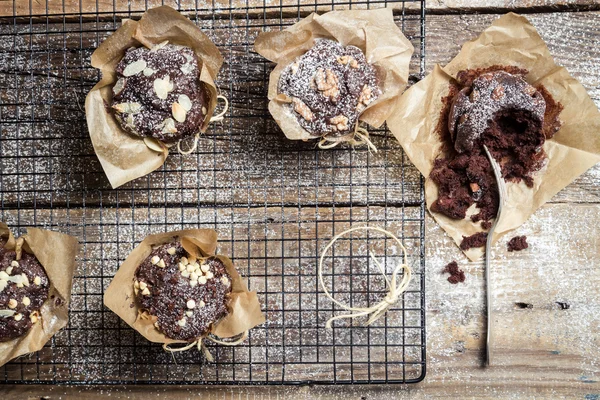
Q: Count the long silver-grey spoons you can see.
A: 1